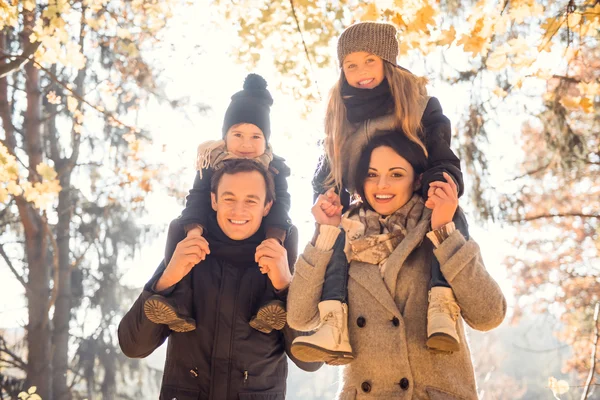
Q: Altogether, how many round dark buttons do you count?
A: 4